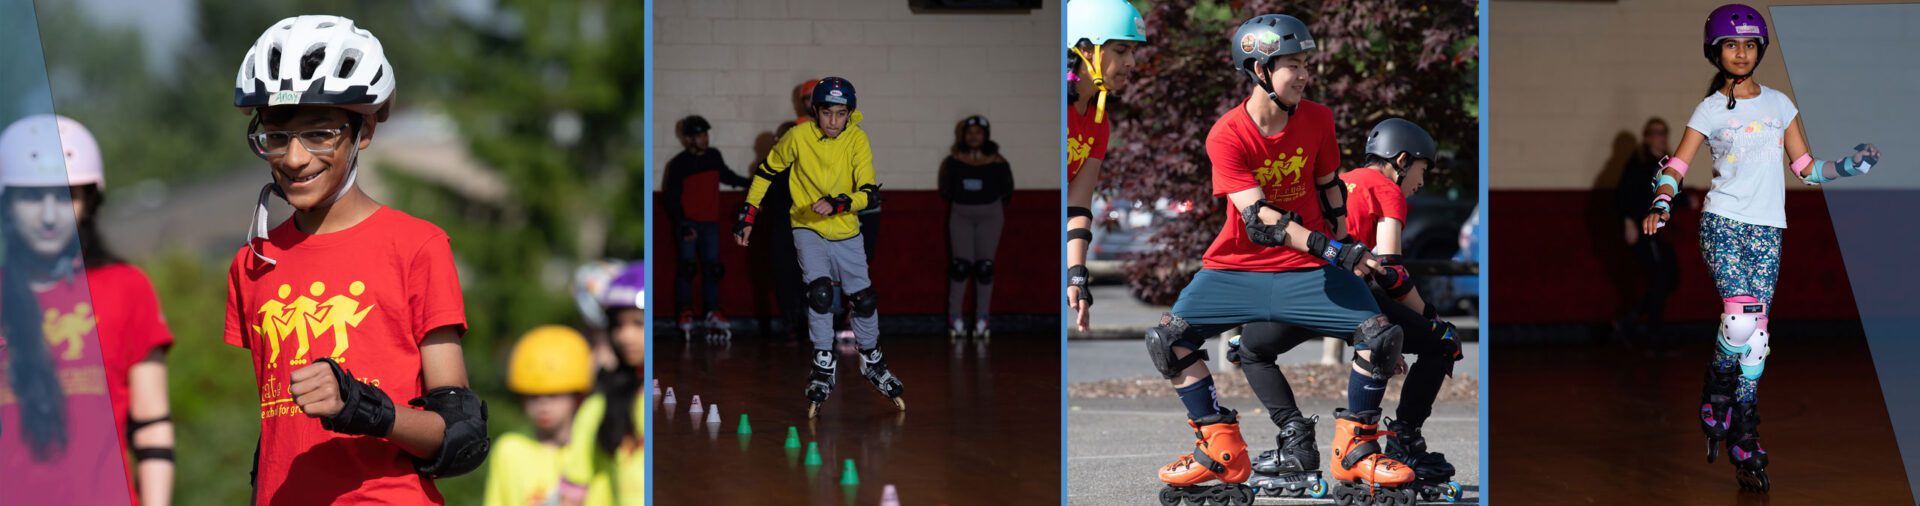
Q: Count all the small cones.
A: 9